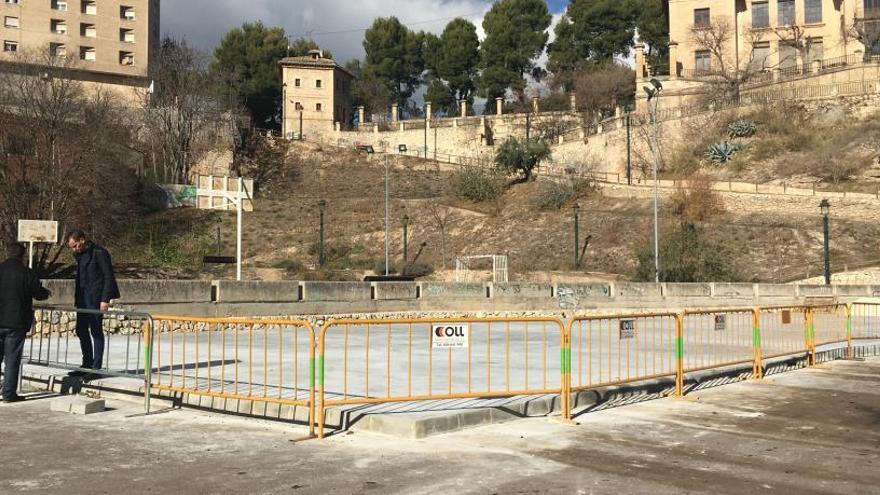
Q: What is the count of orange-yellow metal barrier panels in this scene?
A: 7